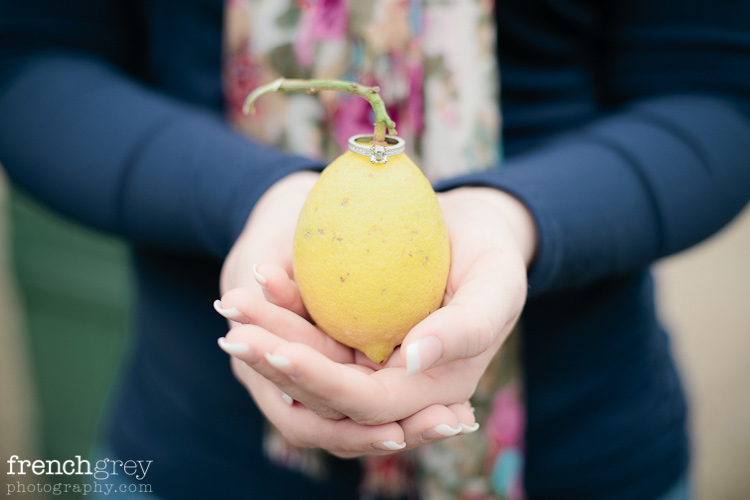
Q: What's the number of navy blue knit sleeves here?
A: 2